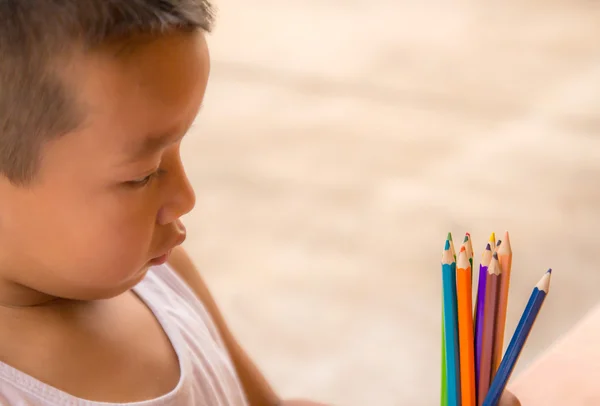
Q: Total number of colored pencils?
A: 11